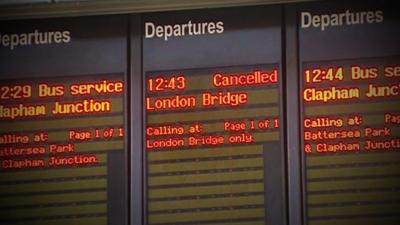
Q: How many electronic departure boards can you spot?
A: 3